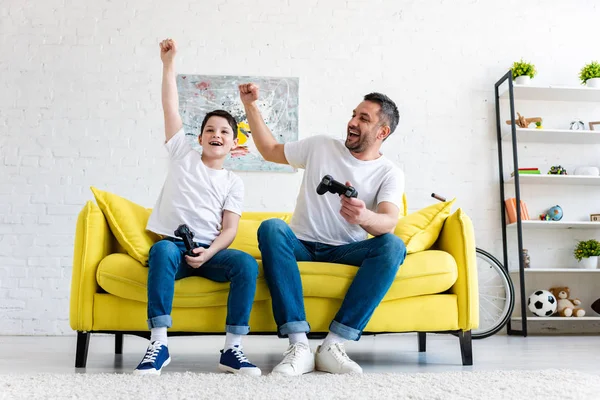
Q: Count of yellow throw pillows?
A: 2